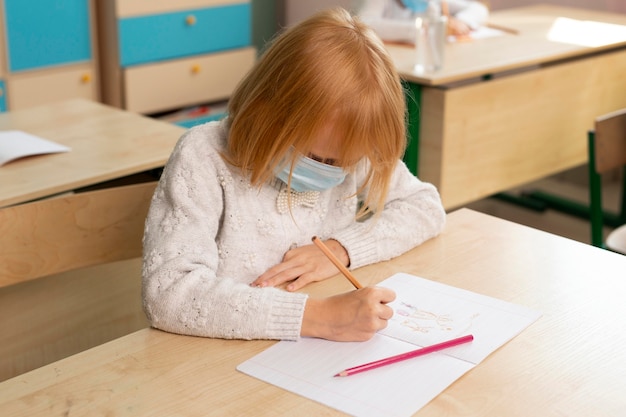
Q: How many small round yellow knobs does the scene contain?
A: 3